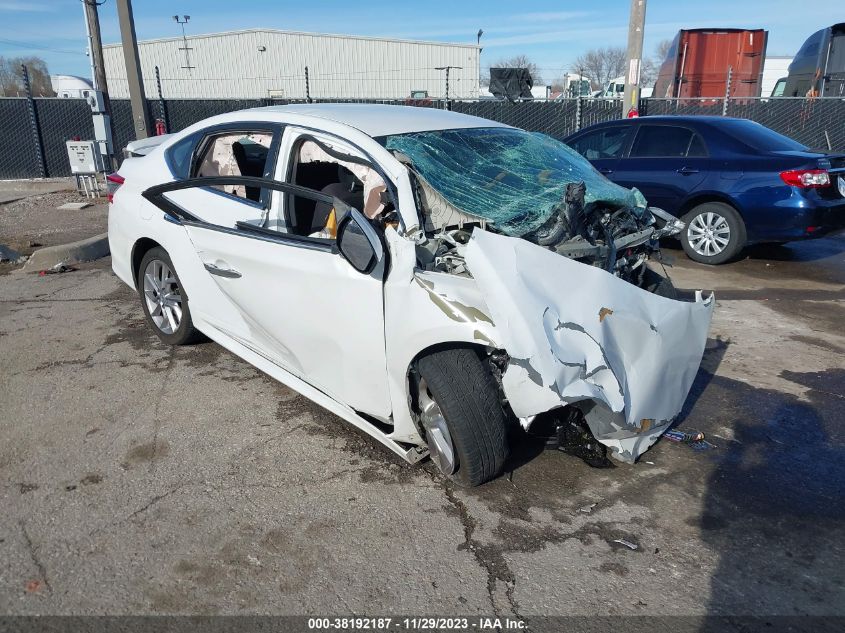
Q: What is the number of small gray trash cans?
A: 0